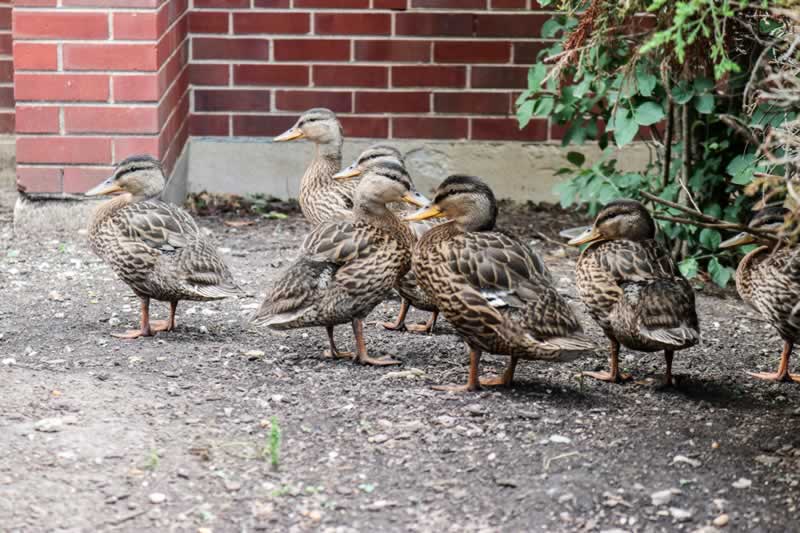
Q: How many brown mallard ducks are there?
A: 7